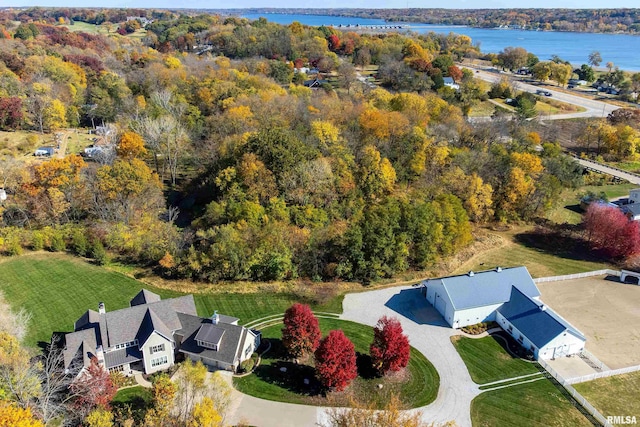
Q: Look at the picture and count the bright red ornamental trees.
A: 3